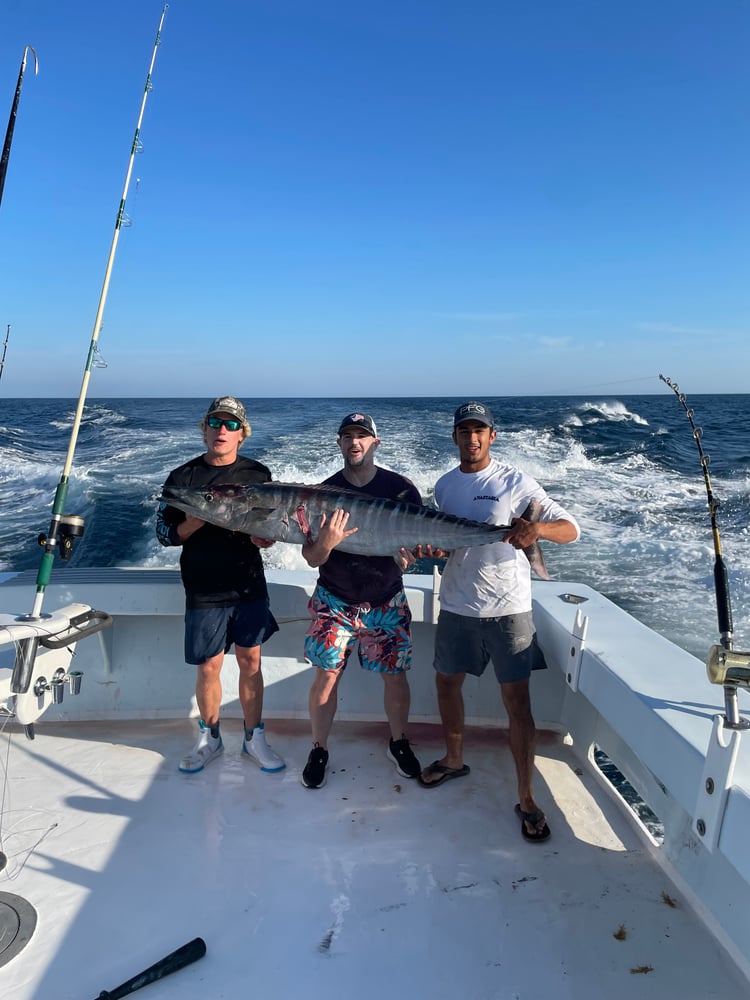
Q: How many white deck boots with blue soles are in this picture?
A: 2